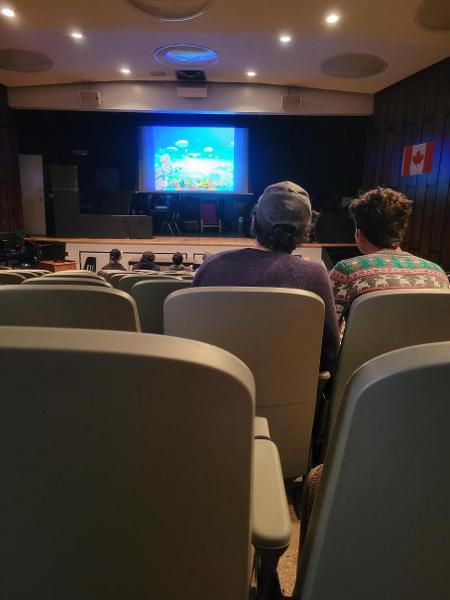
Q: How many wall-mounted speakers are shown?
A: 2